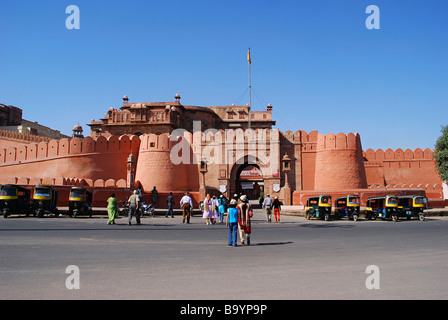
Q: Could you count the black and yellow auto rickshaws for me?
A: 7